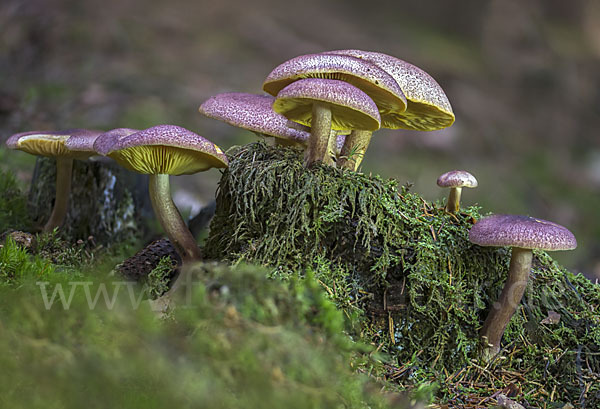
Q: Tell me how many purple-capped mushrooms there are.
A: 8